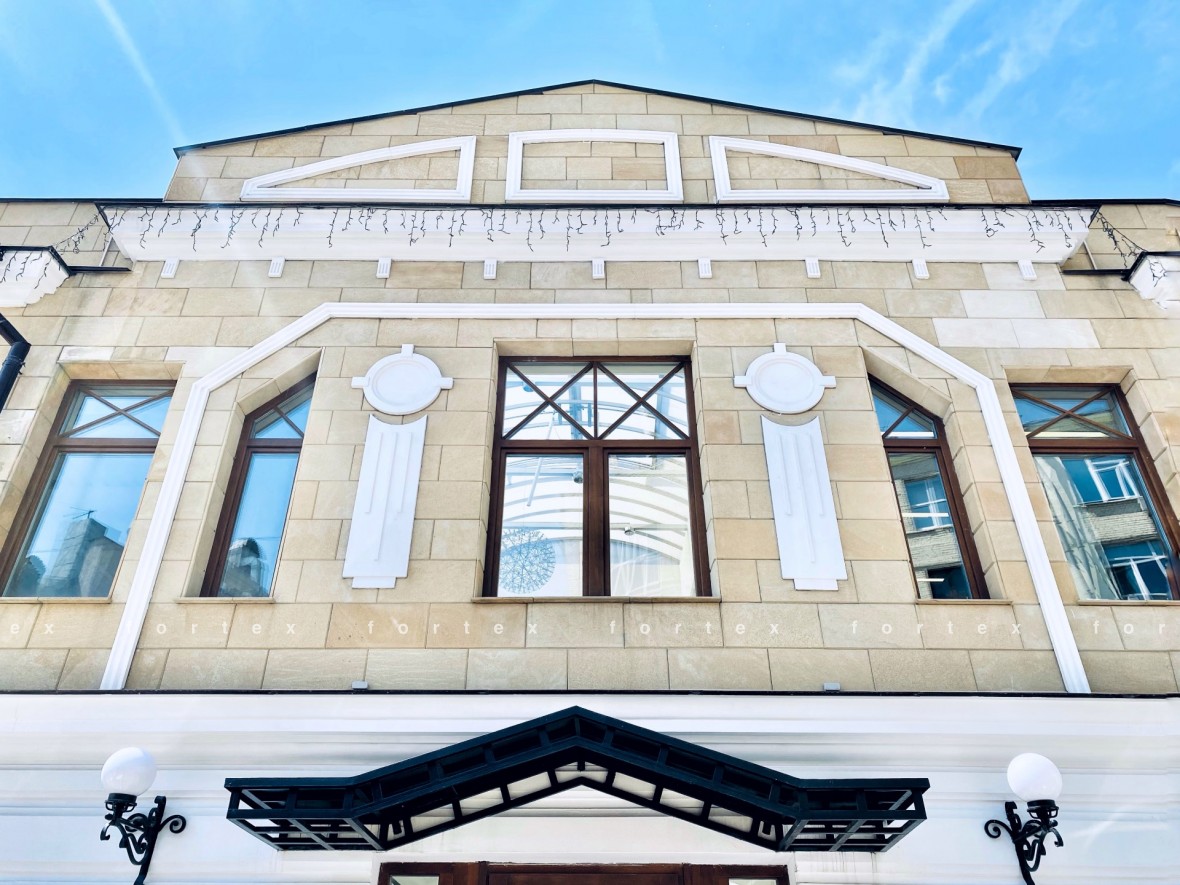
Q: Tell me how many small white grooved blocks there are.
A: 9